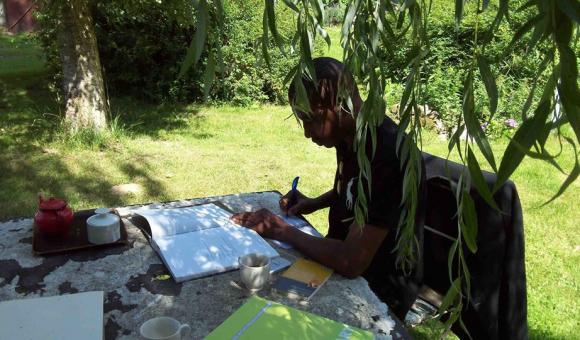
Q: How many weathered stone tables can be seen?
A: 1